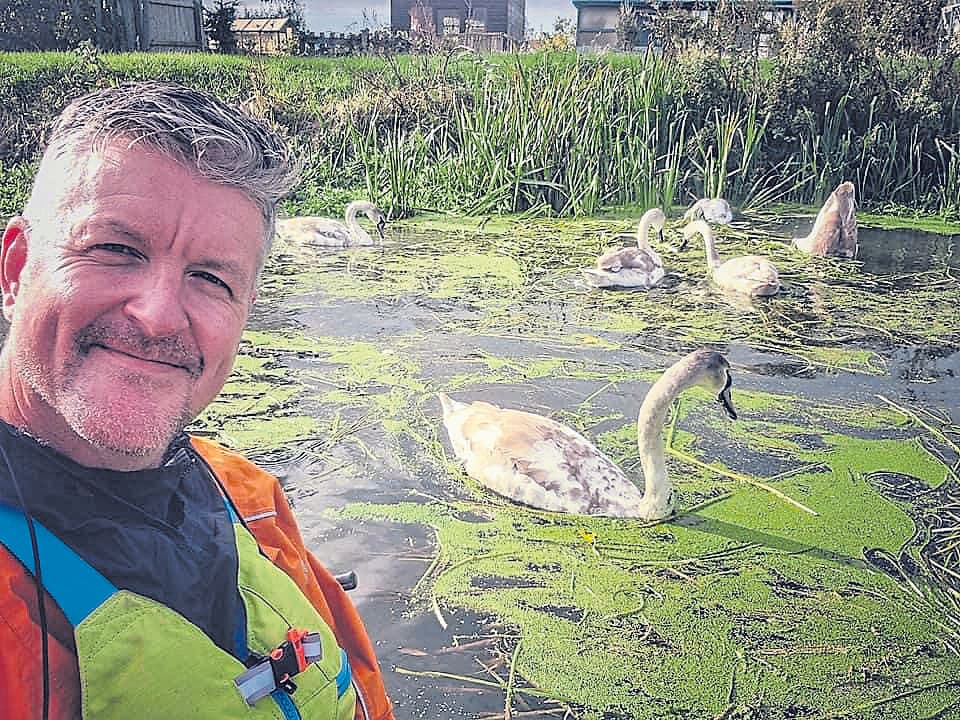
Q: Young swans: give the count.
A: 6